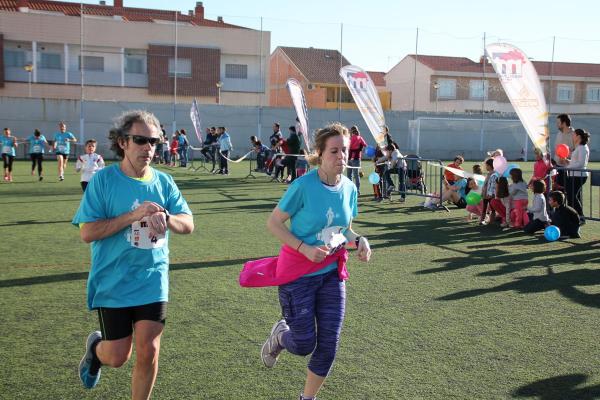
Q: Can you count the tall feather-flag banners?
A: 4